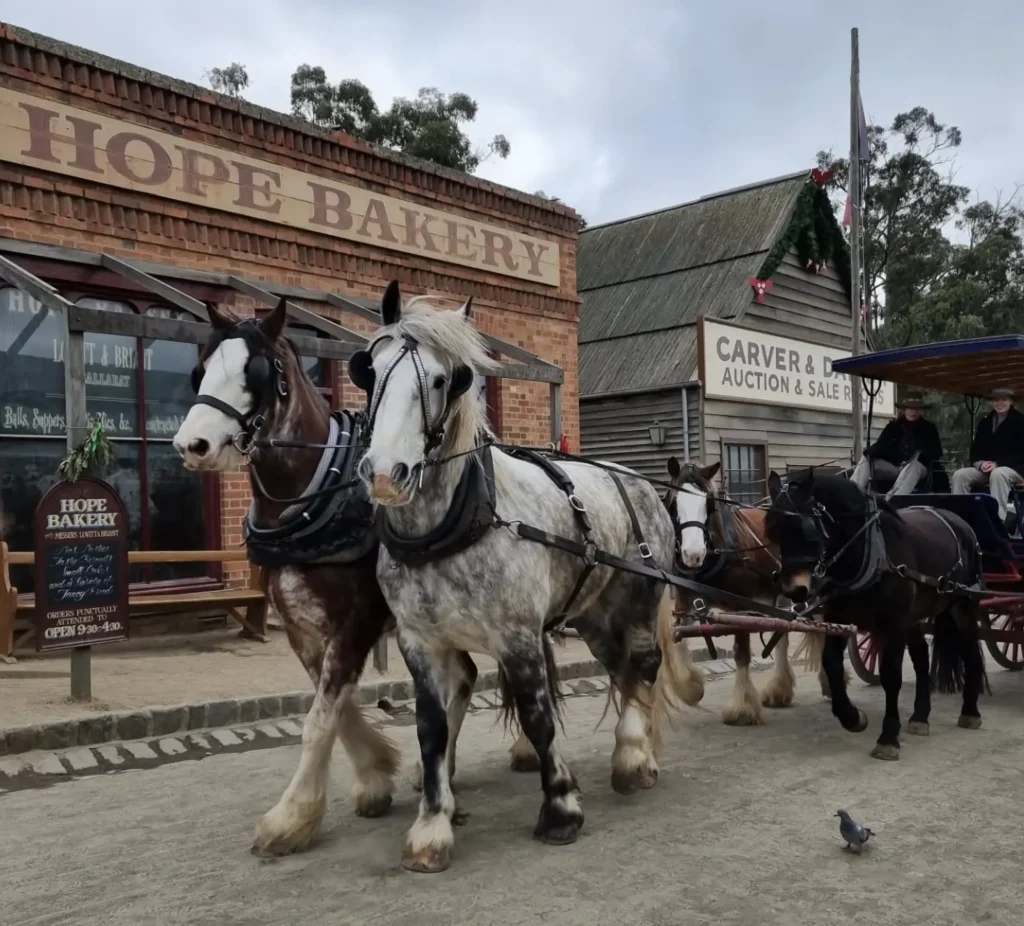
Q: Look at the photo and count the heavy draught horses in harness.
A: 4